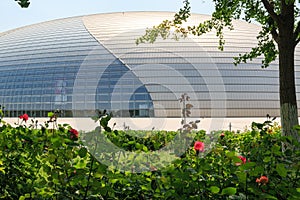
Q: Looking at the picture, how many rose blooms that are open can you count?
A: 5